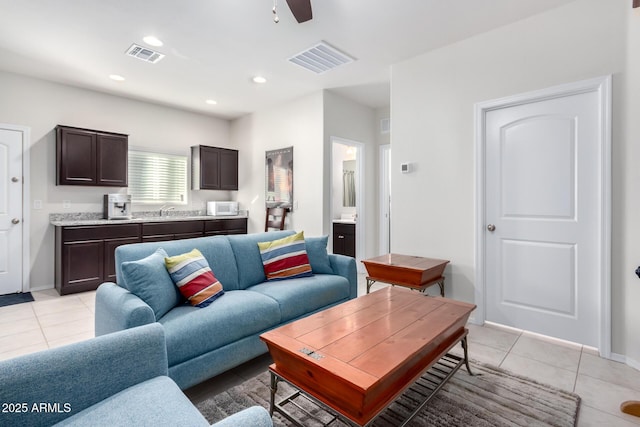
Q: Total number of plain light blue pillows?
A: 2